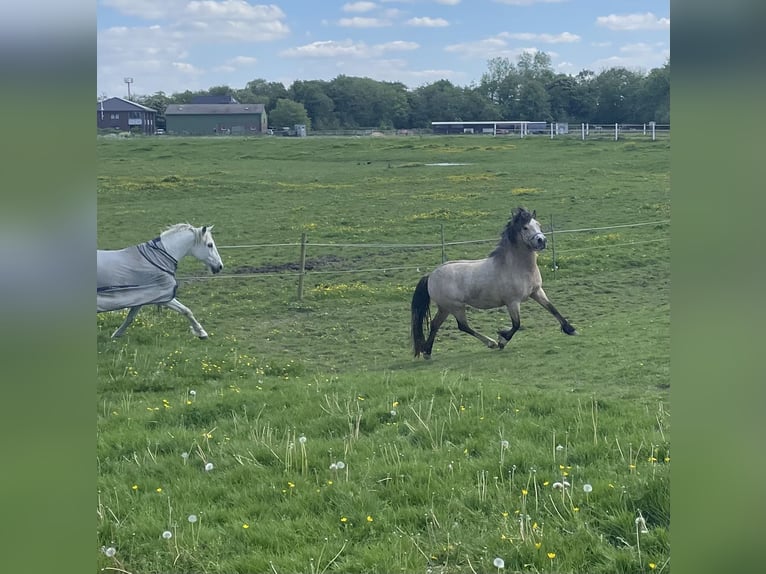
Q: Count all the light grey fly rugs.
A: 1